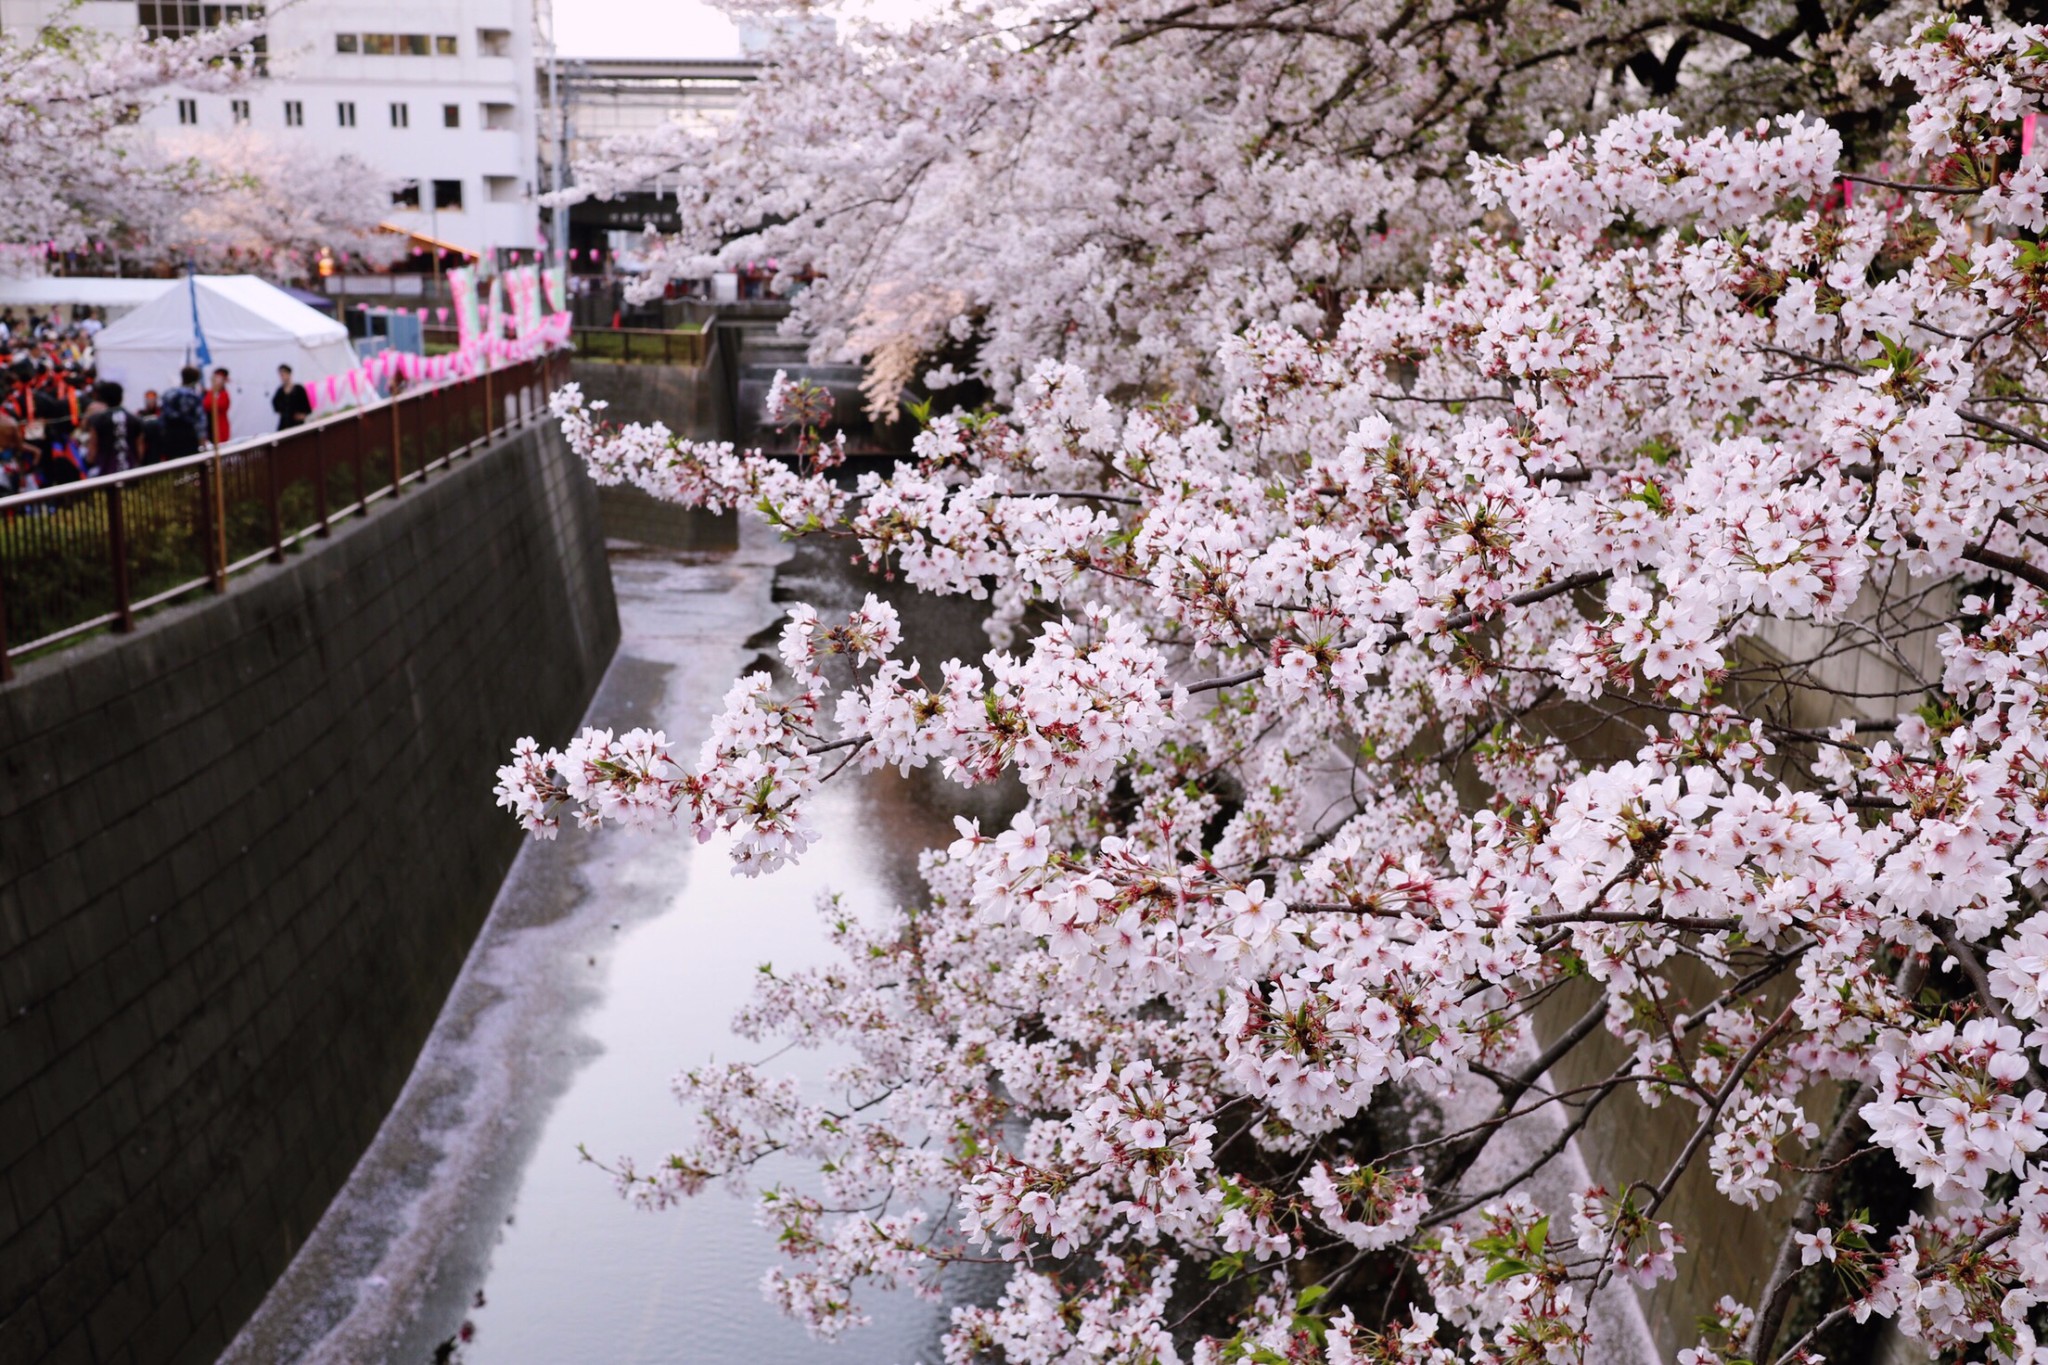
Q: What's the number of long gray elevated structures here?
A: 1